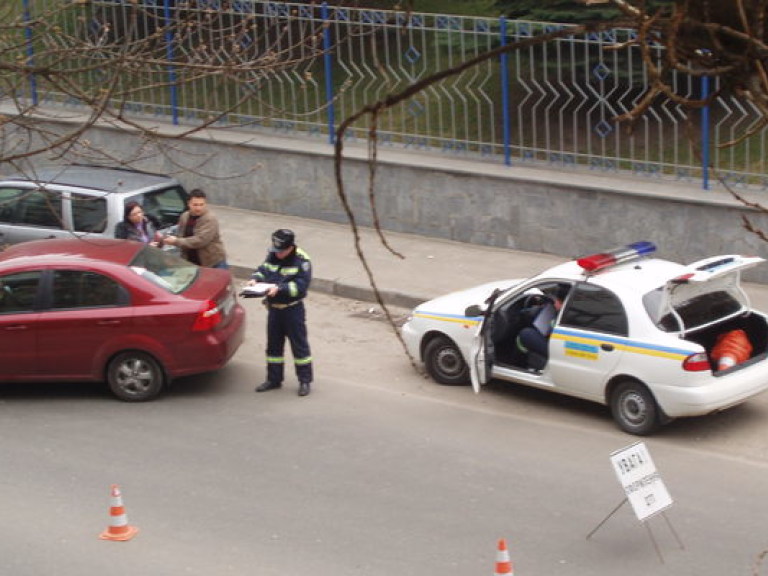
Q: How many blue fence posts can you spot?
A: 5